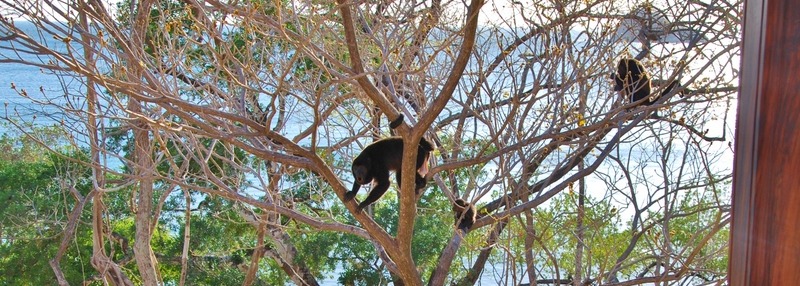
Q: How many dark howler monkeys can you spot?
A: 3